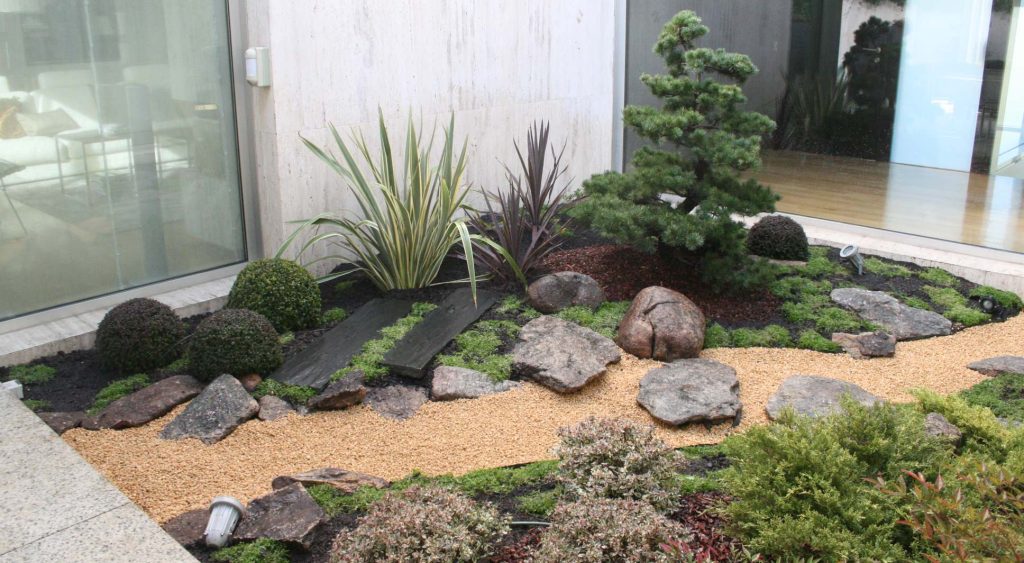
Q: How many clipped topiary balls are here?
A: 4